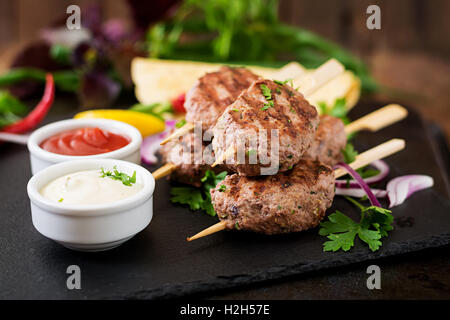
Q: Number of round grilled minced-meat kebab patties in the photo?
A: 5